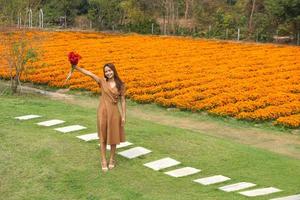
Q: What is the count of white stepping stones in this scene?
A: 12